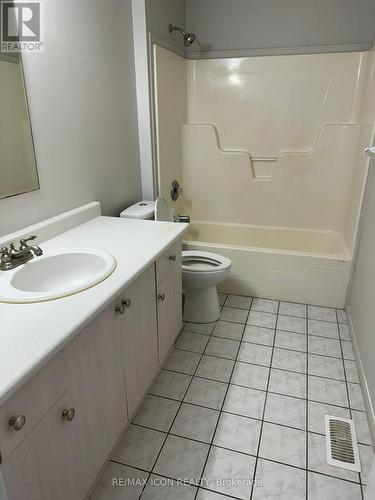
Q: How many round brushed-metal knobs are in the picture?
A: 6